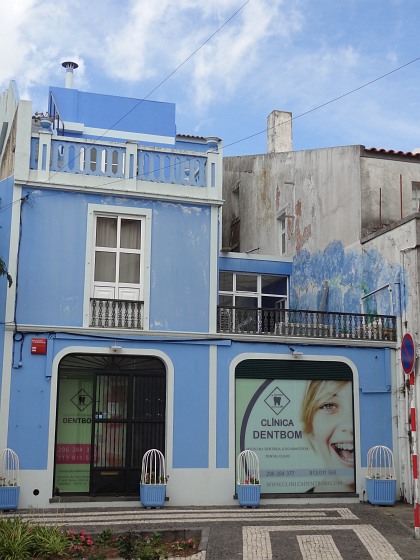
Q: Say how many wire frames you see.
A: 4